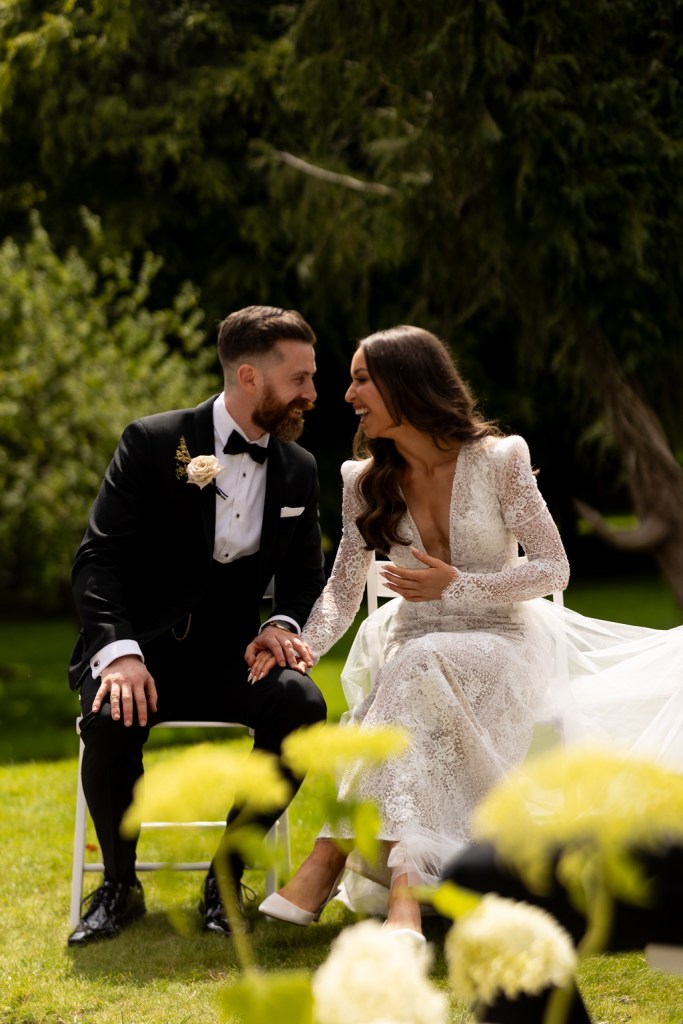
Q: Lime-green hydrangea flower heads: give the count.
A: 3